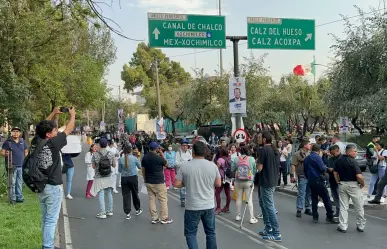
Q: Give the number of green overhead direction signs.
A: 2